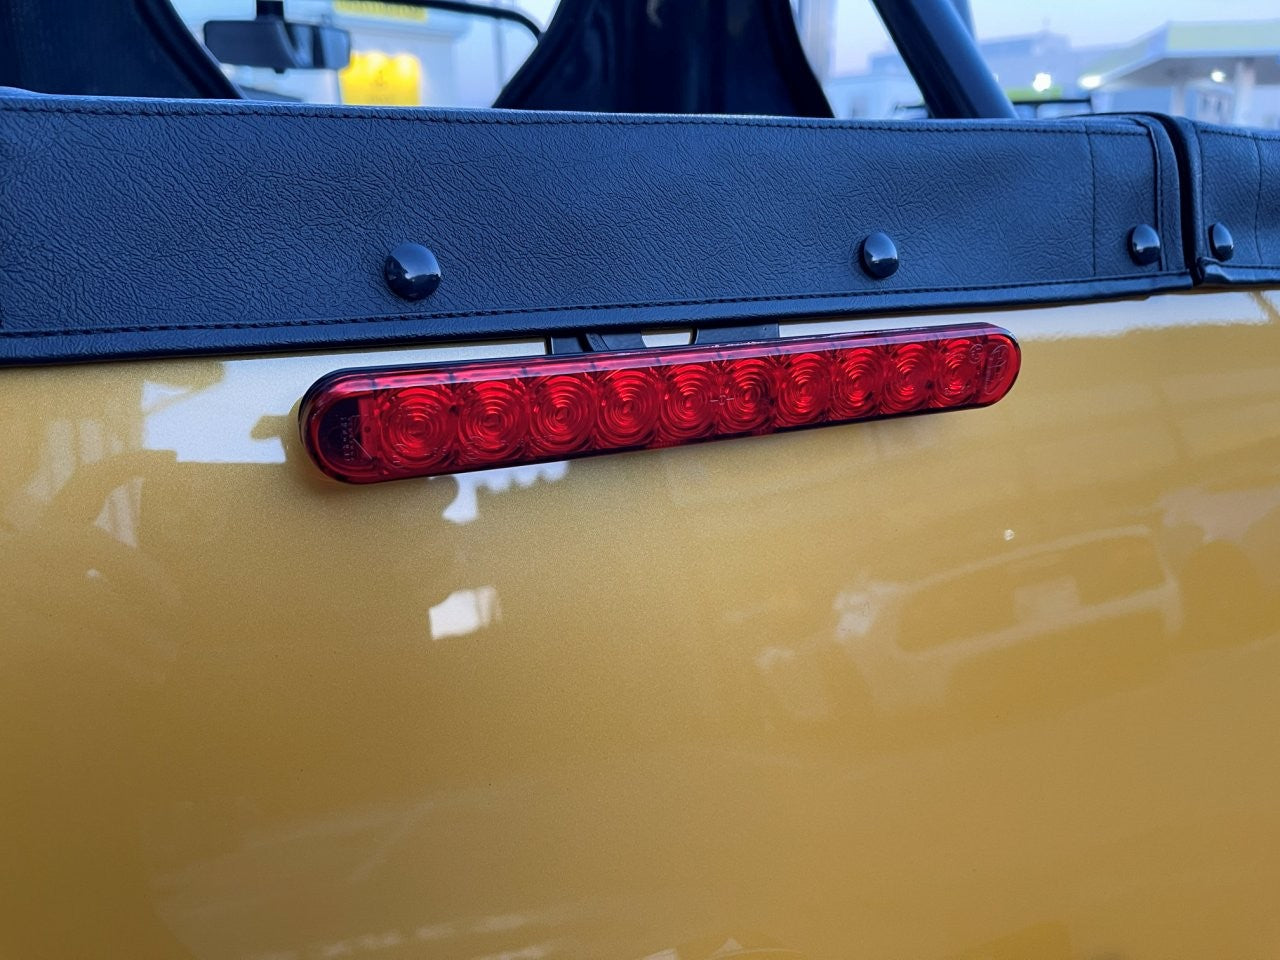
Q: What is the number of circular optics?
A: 10